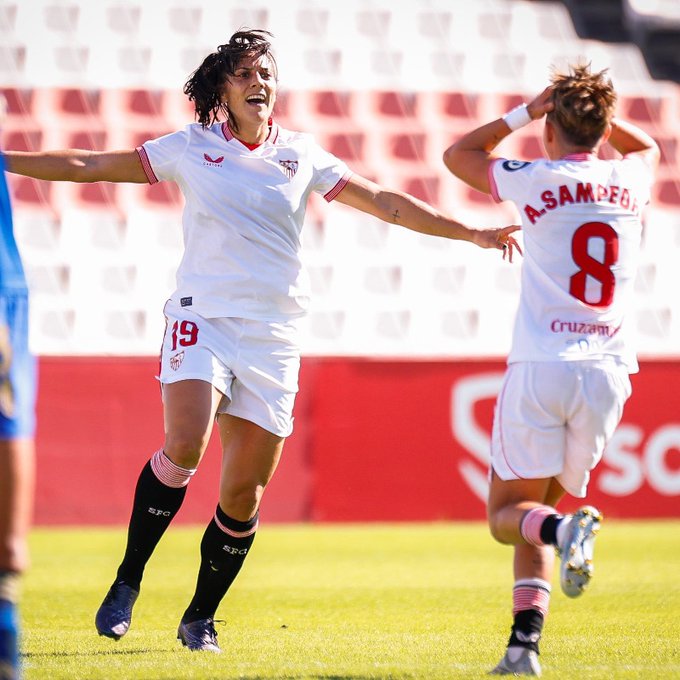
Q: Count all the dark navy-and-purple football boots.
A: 2